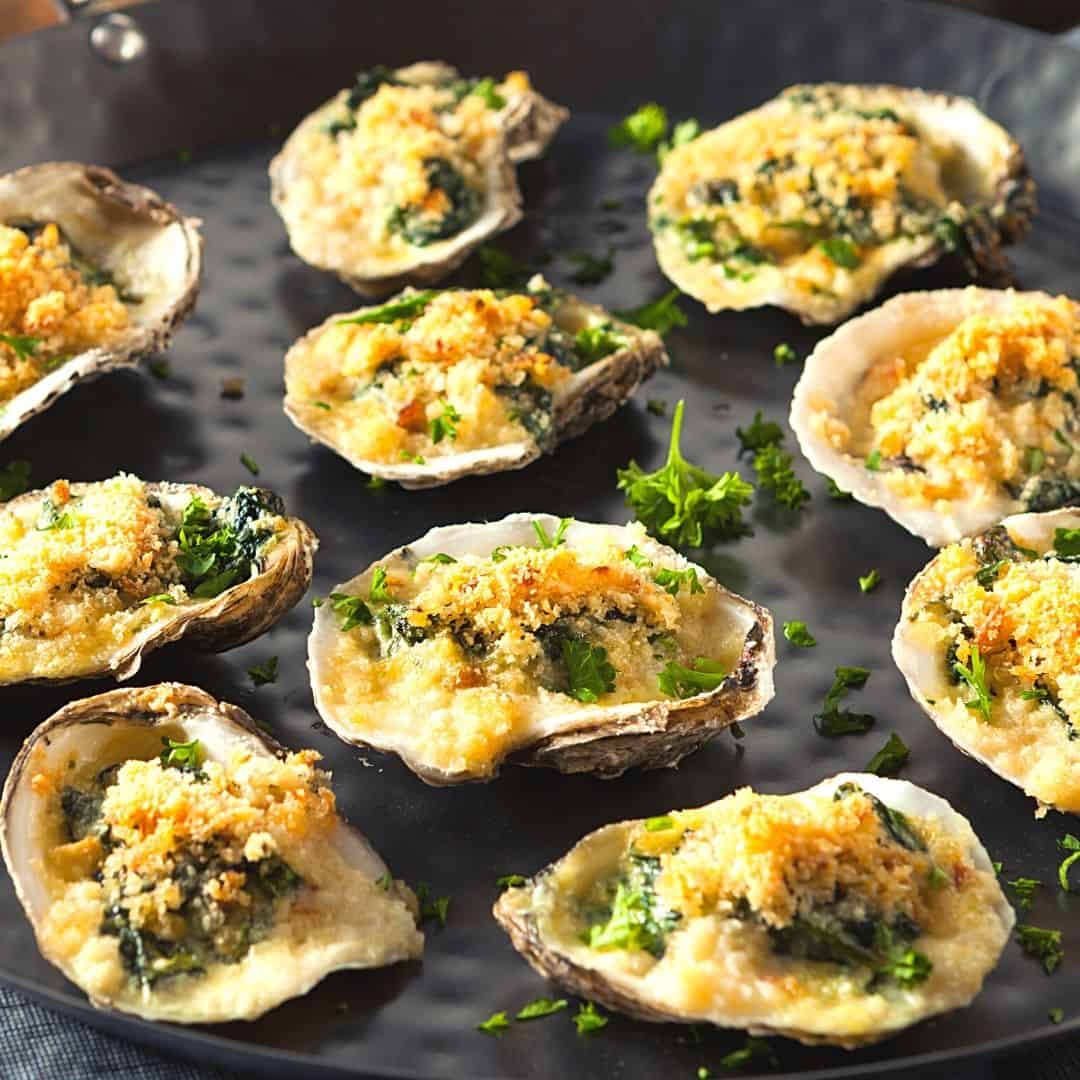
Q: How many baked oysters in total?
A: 10